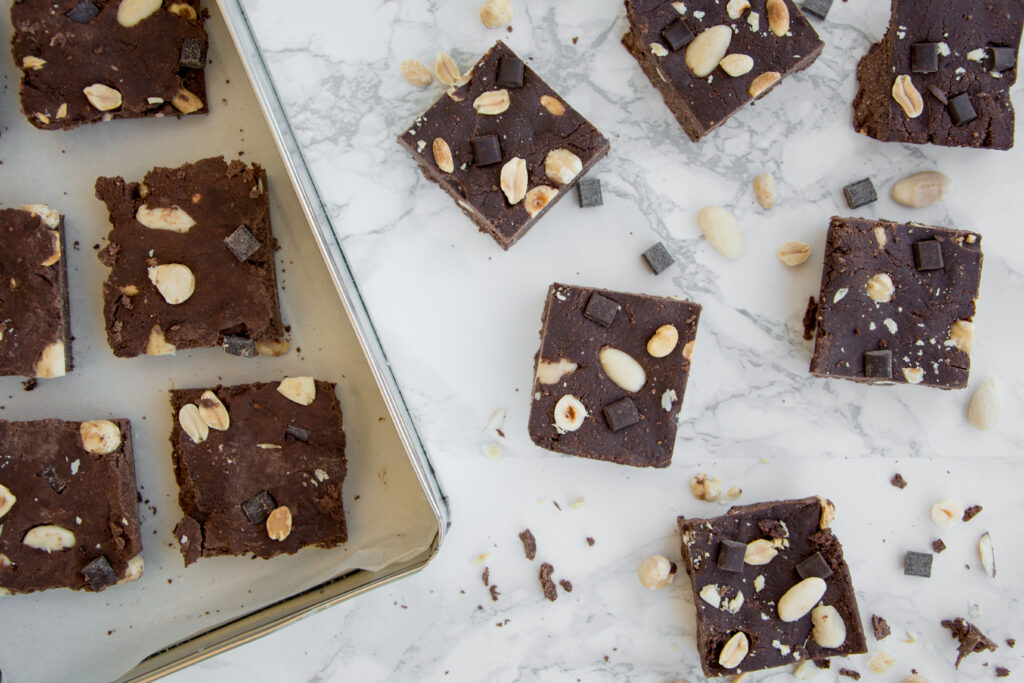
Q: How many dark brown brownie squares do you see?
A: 11